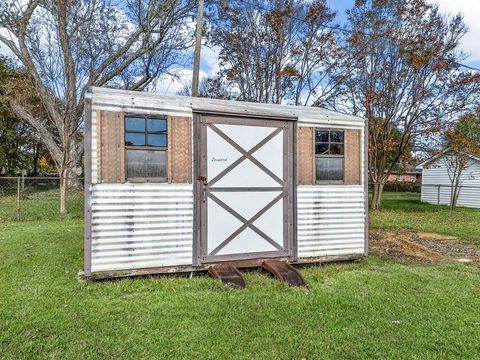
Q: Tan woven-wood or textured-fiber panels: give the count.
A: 4